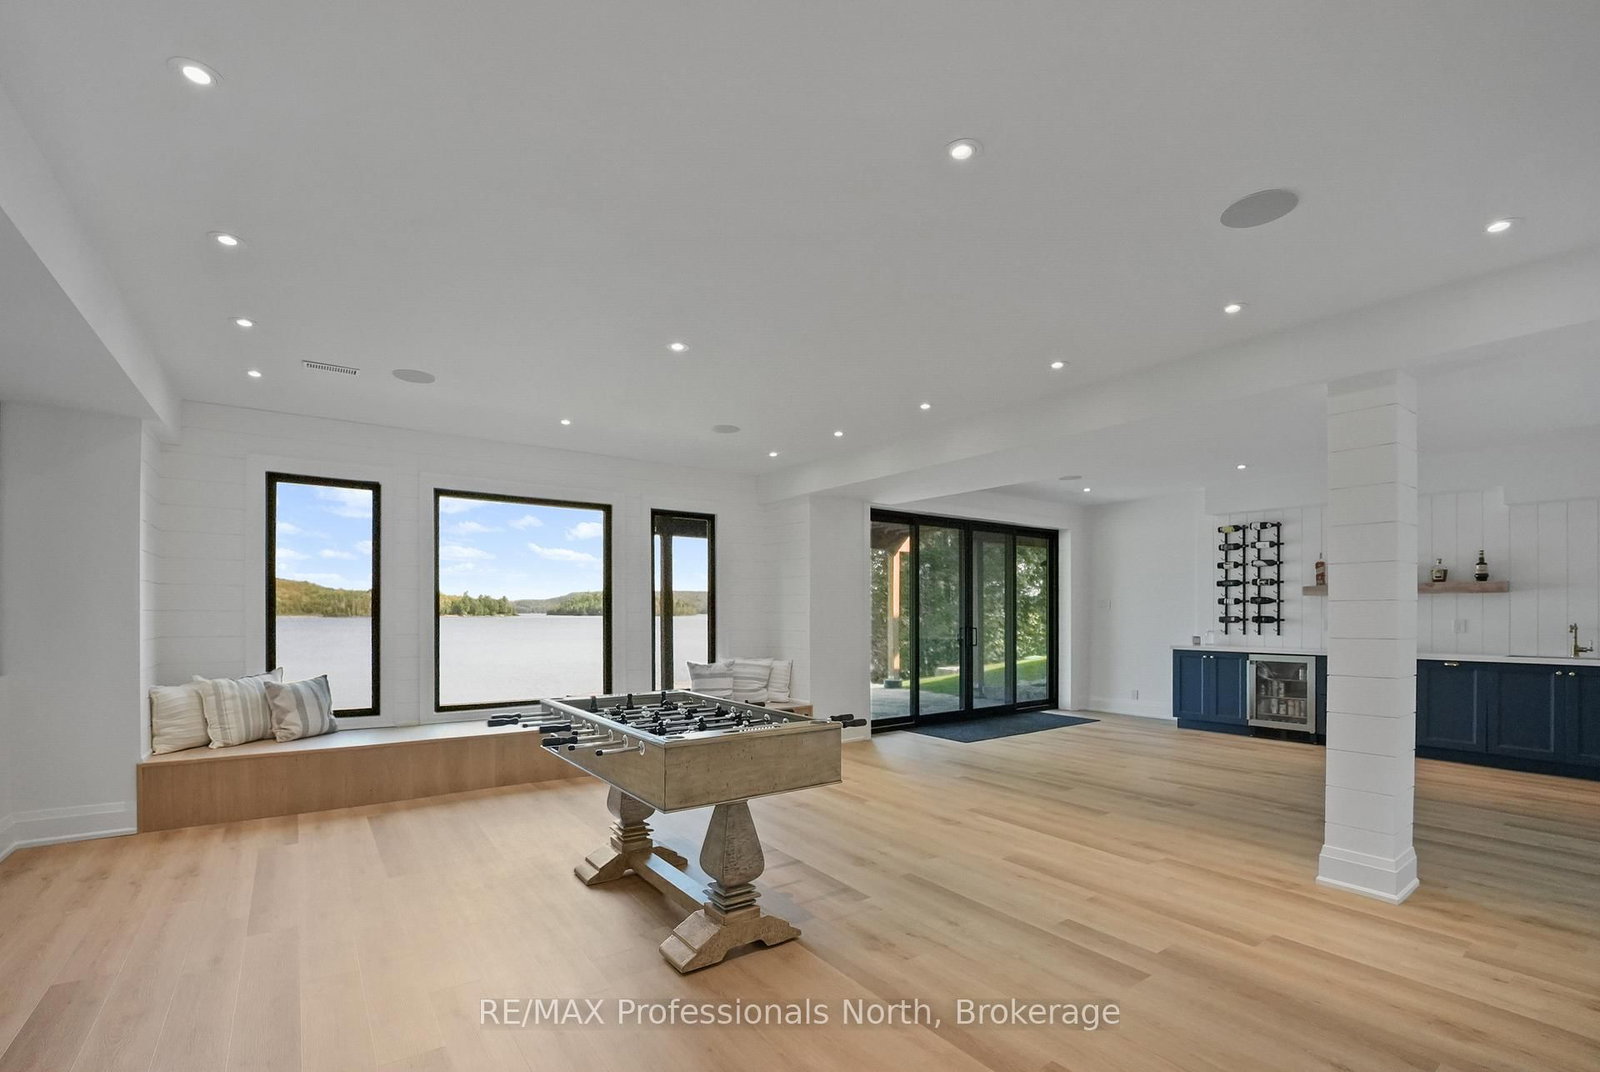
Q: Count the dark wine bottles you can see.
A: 12